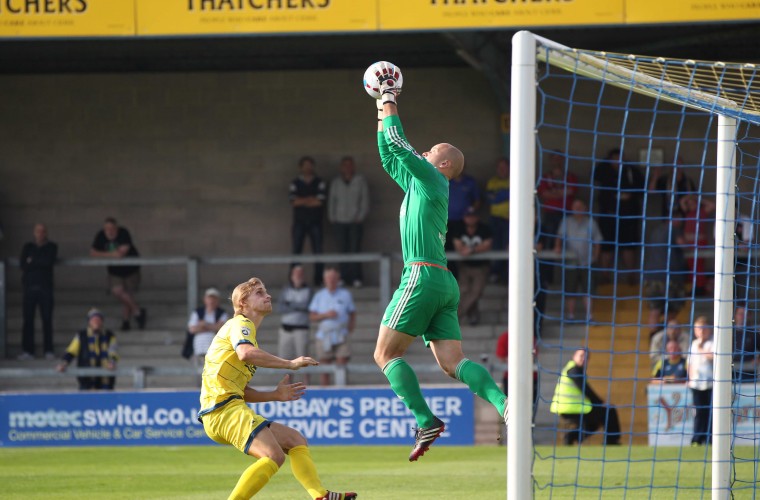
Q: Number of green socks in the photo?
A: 2